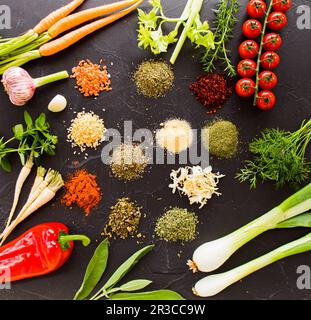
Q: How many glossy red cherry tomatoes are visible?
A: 11